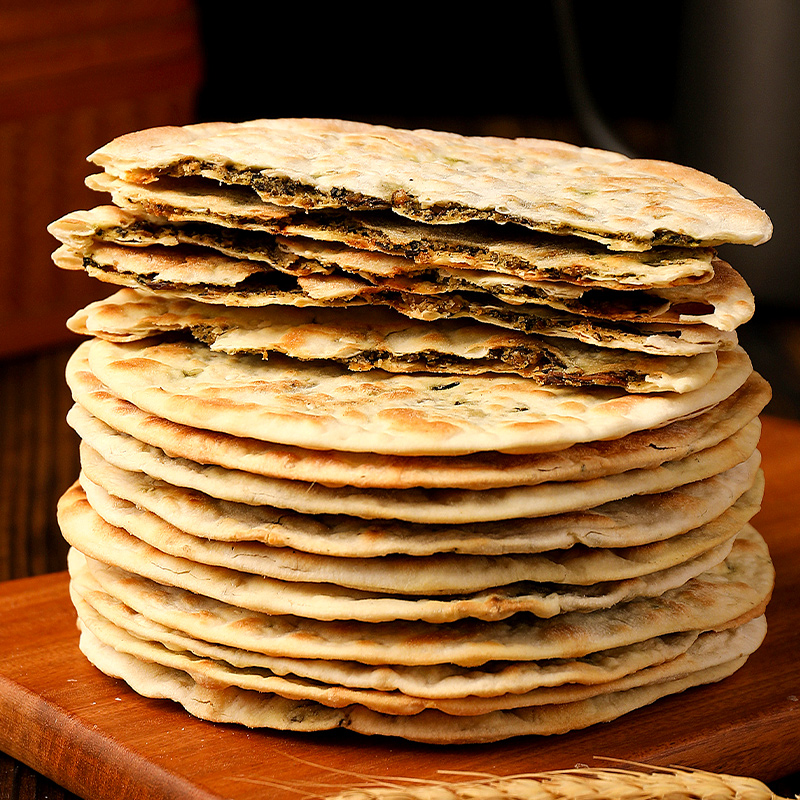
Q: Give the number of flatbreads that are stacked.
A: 15